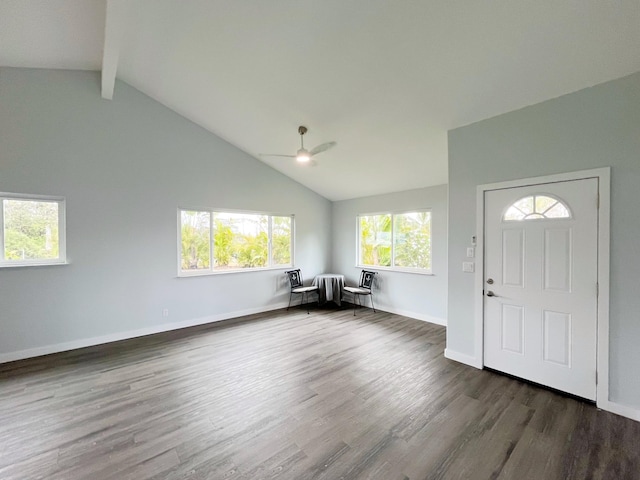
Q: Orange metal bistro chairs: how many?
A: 0